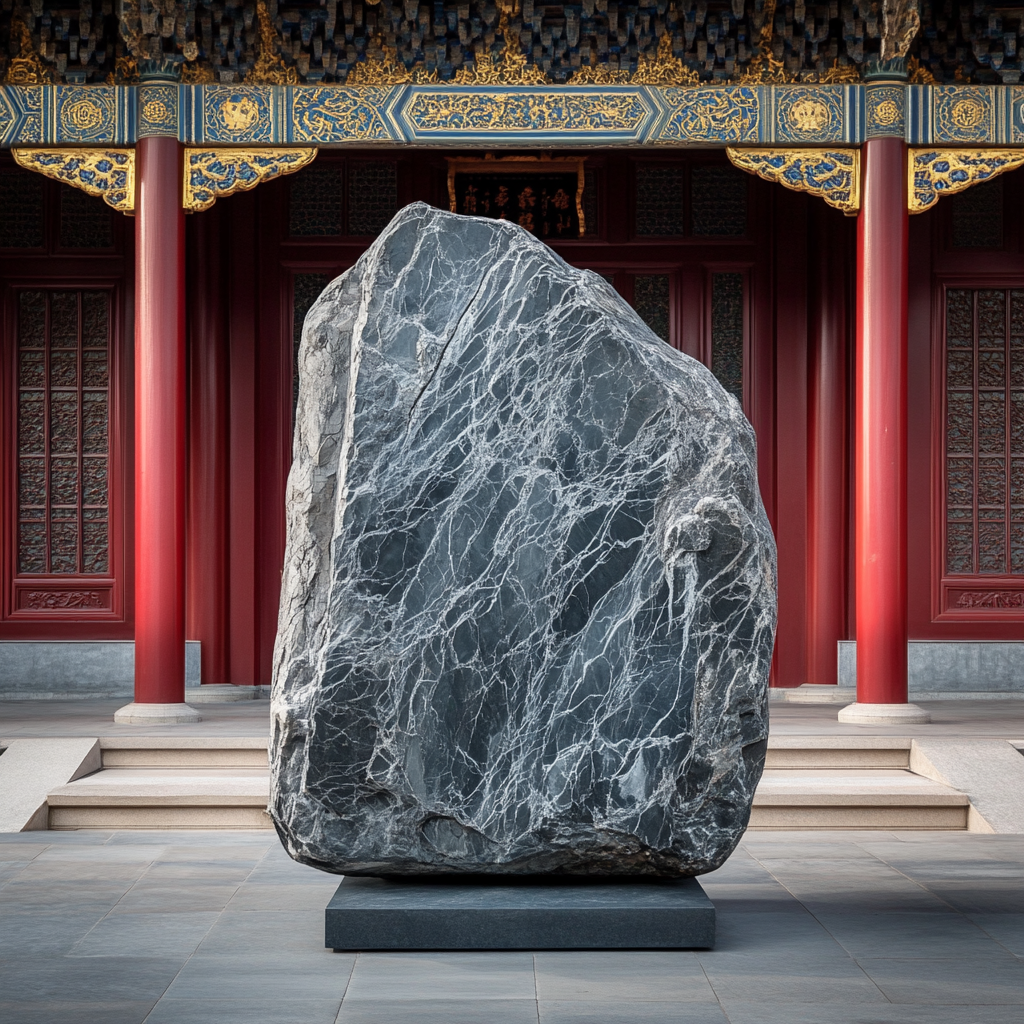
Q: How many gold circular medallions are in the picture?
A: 6